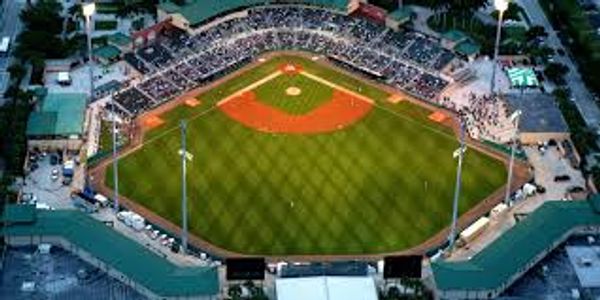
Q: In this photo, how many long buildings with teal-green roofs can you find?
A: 2